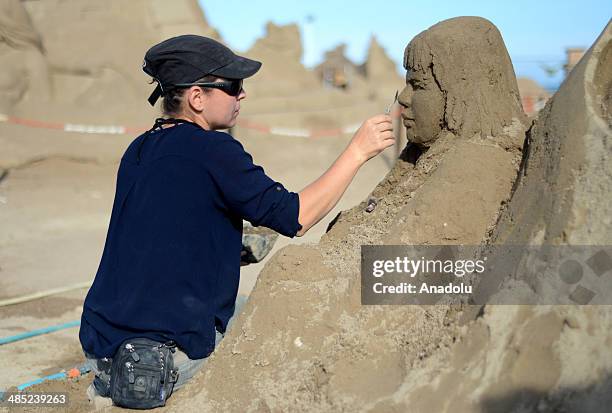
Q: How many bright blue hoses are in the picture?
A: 2